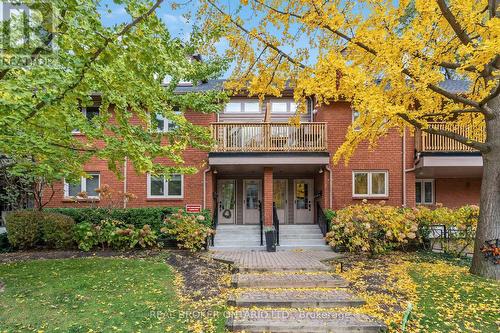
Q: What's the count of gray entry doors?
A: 4